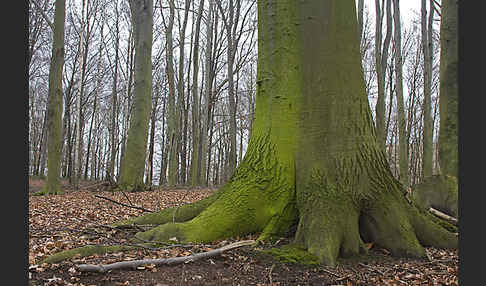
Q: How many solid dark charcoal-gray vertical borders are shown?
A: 2